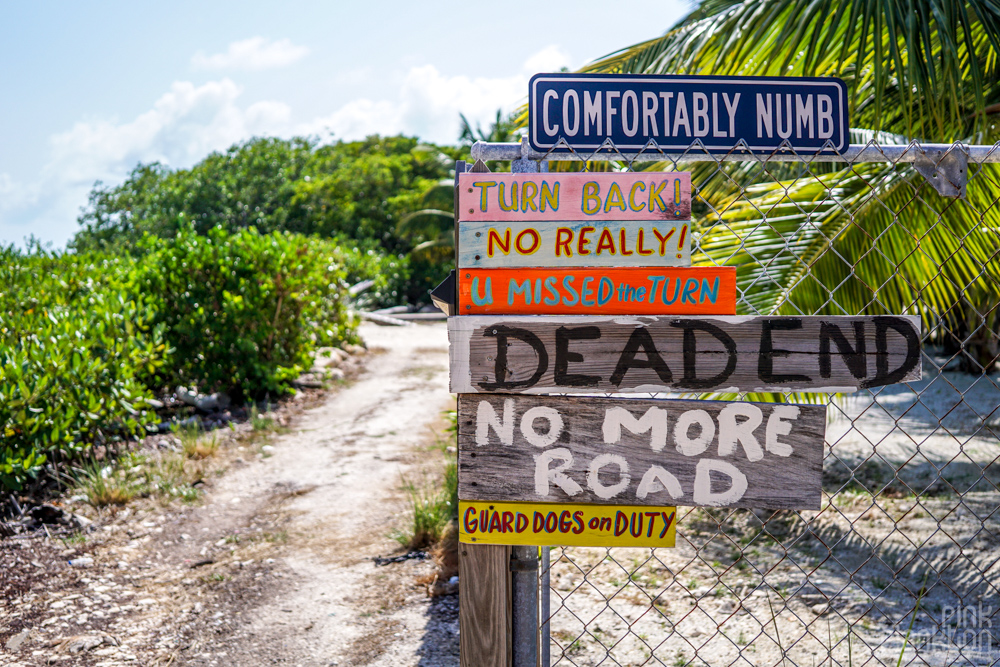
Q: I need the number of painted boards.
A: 6